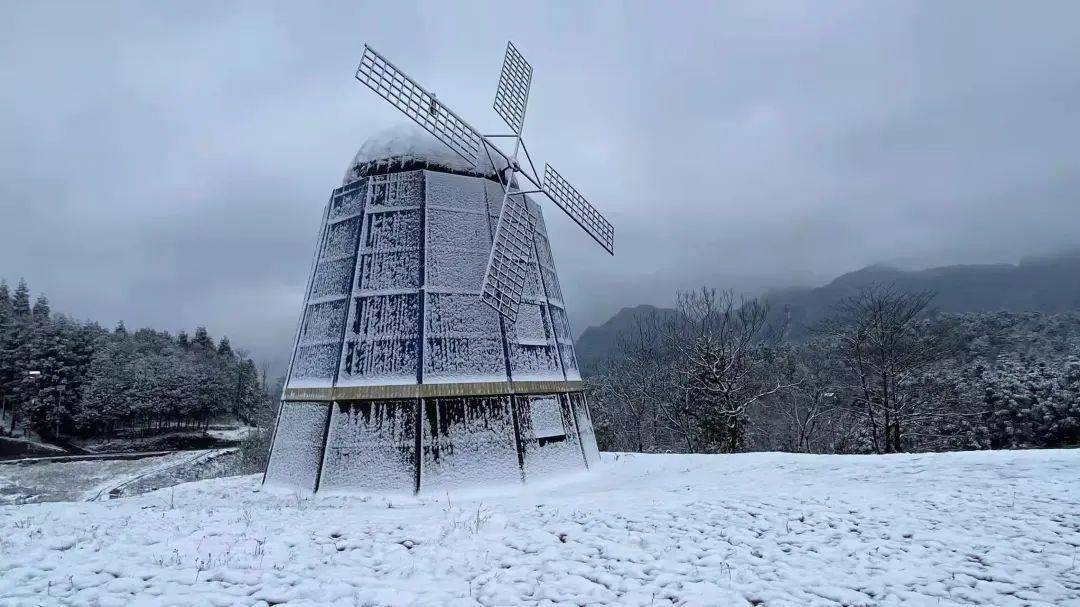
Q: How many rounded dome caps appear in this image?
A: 1